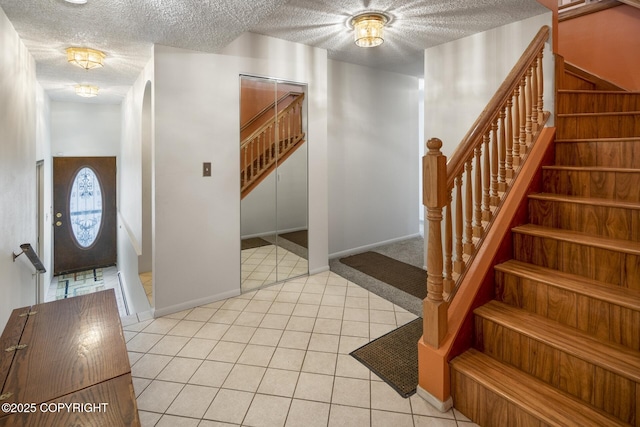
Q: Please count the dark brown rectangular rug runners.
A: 2